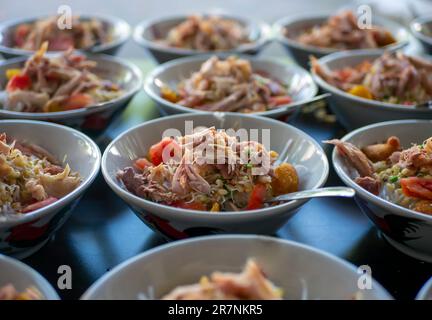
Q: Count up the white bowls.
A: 13